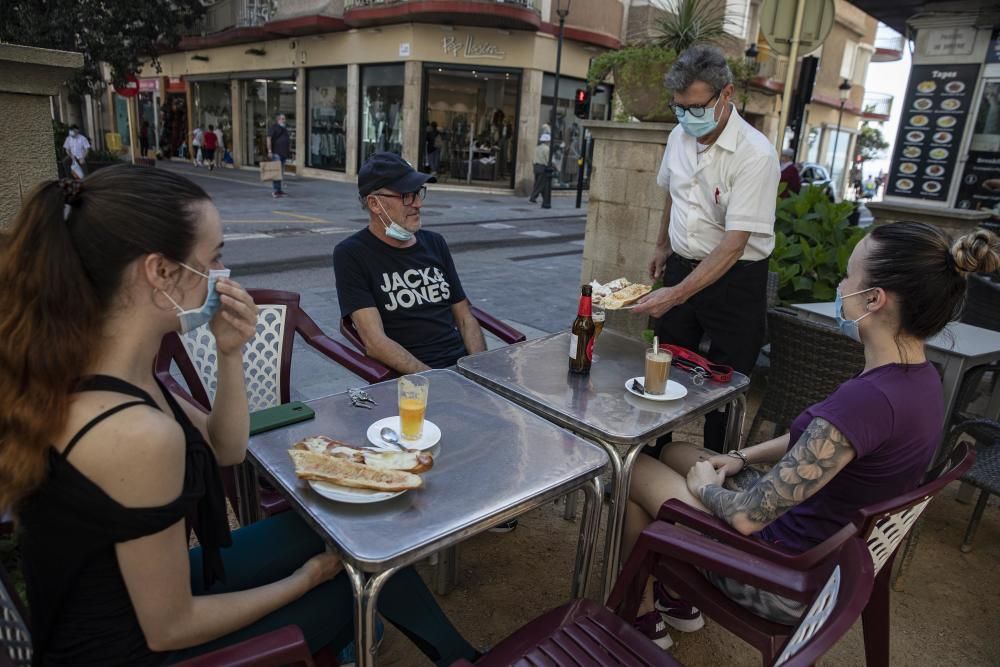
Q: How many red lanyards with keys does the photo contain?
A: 1